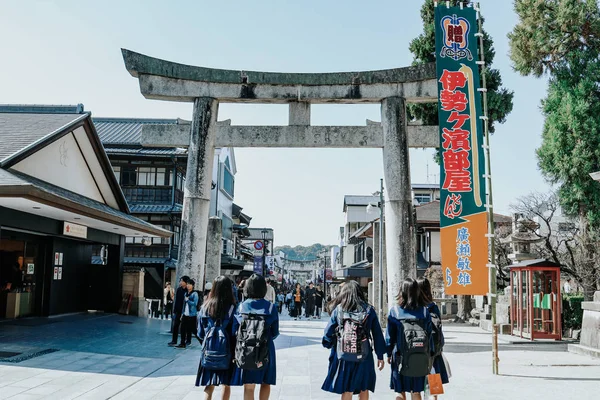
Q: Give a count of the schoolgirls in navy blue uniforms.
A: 5